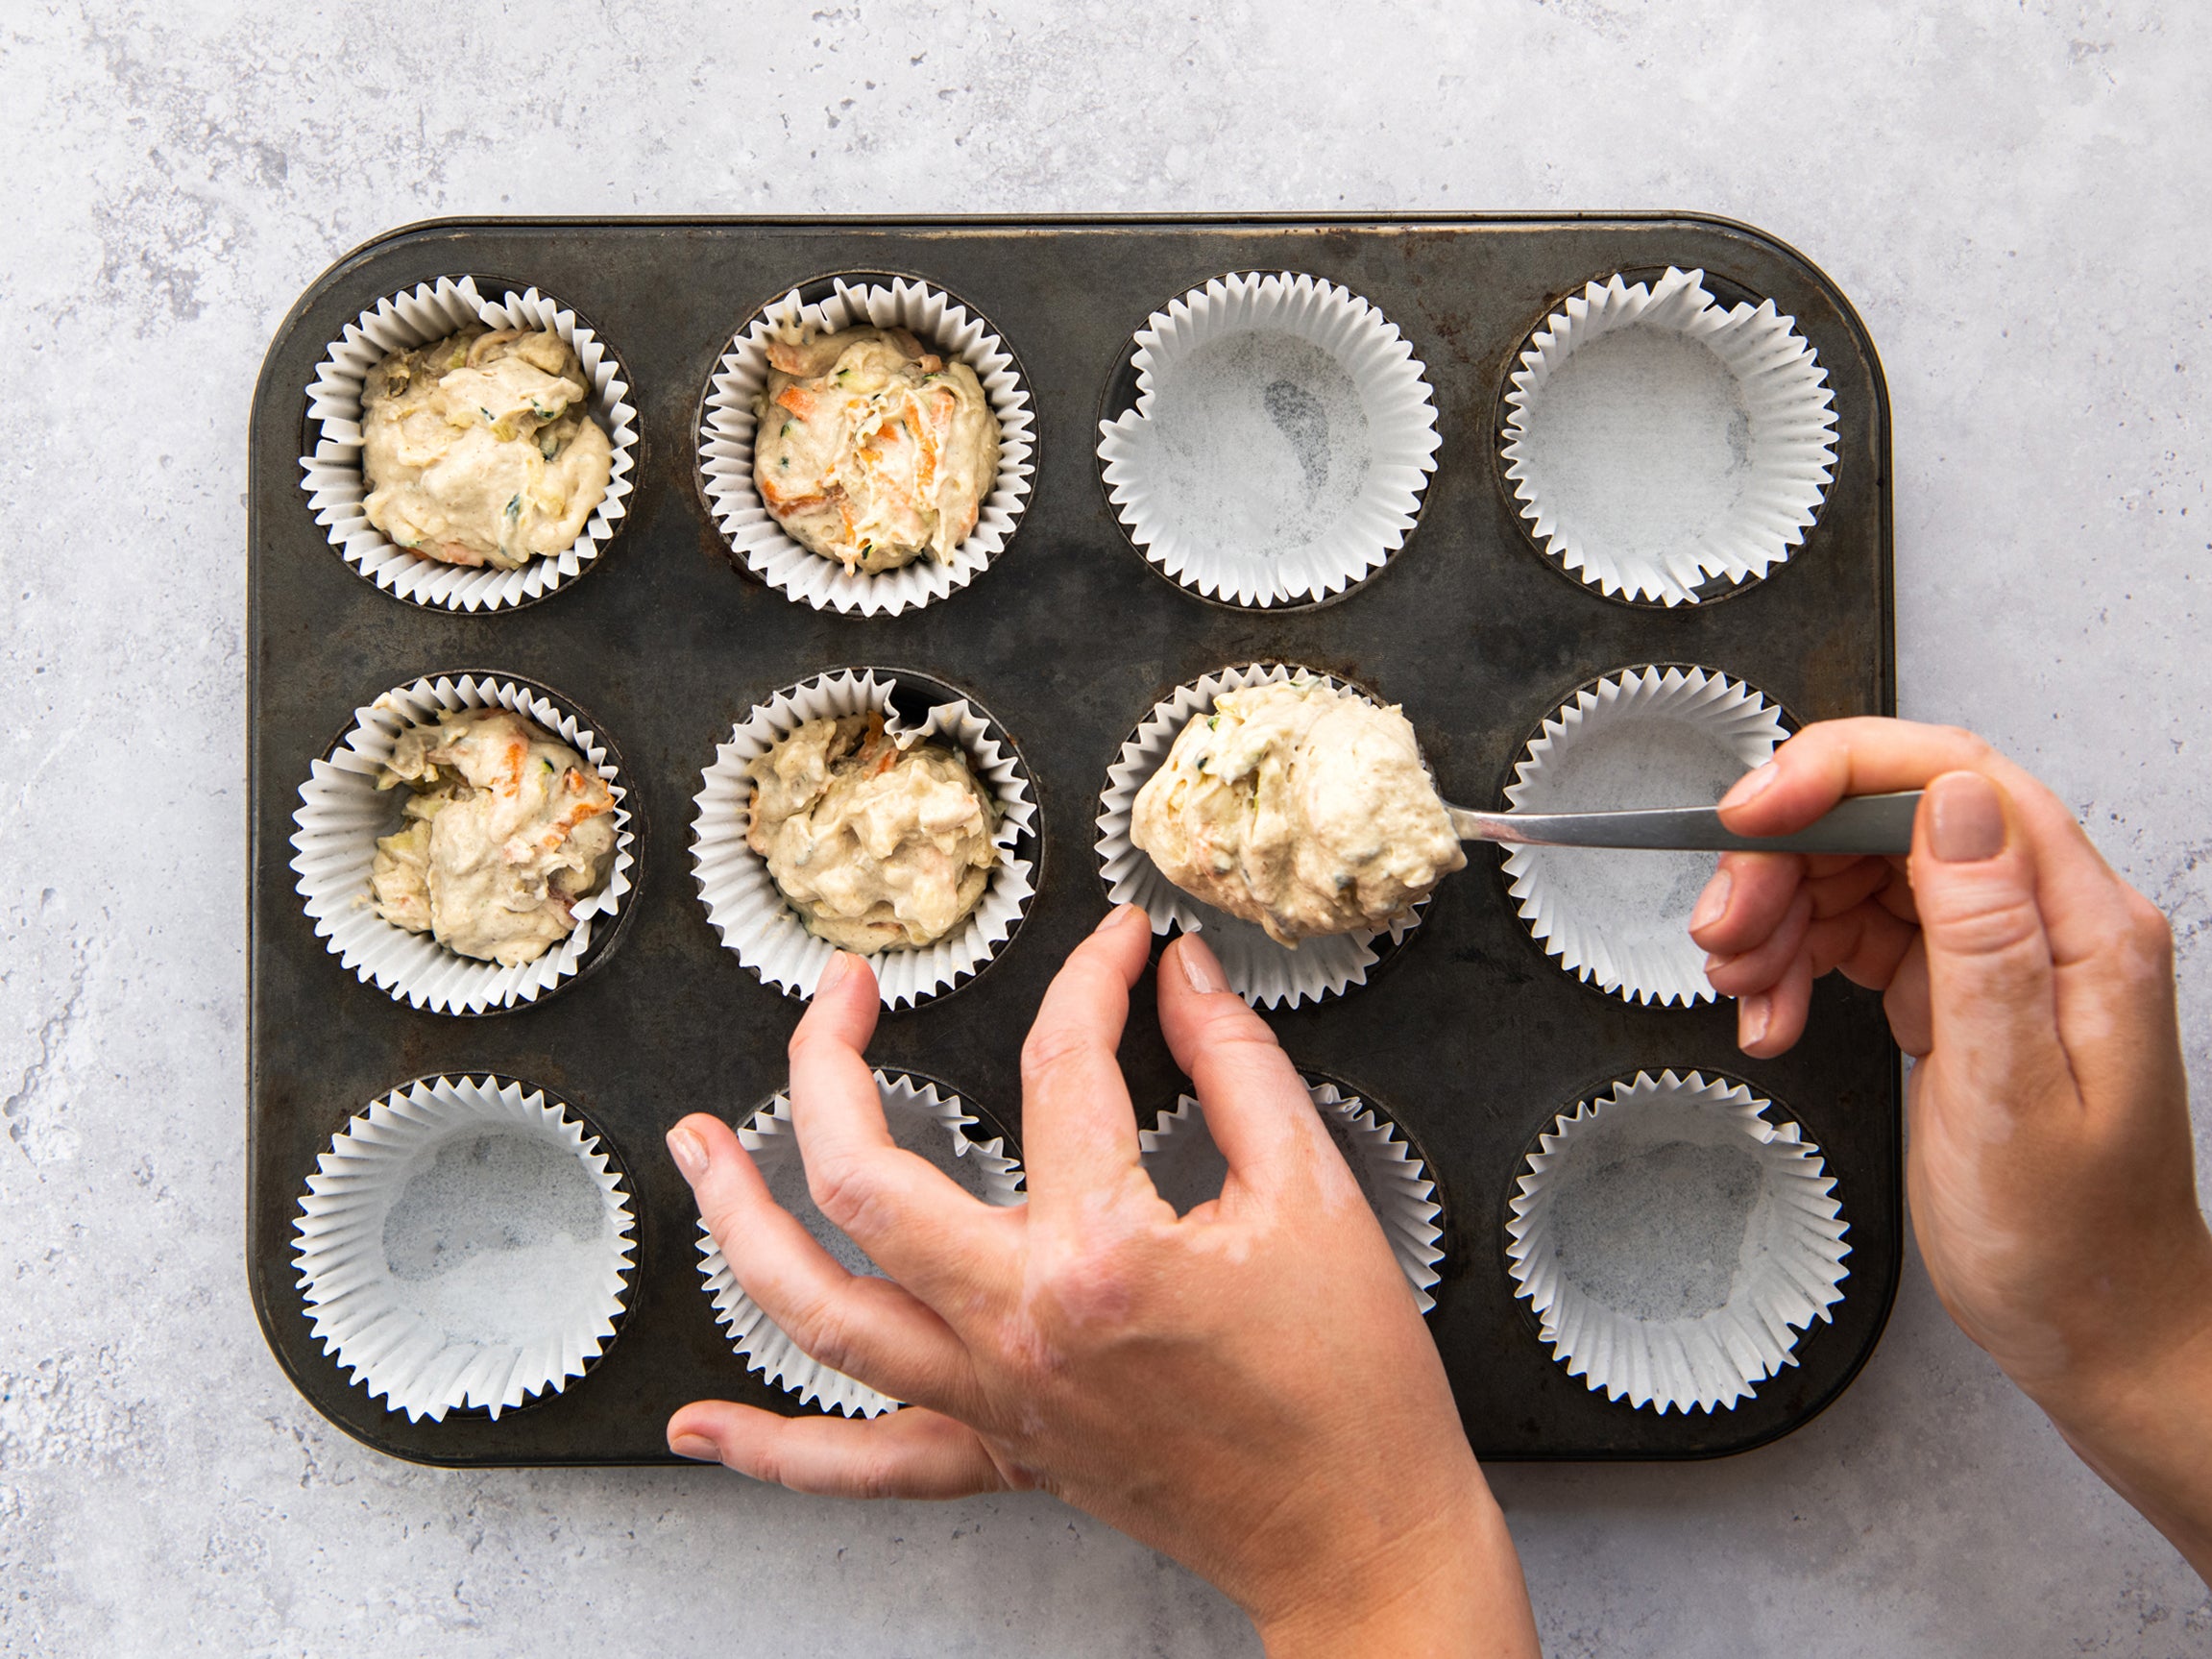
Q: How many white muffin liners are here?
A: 12